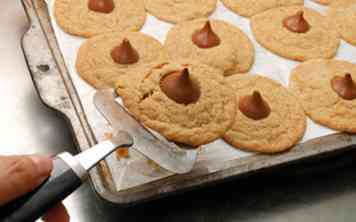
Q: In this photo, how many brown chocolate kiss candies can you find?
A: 7